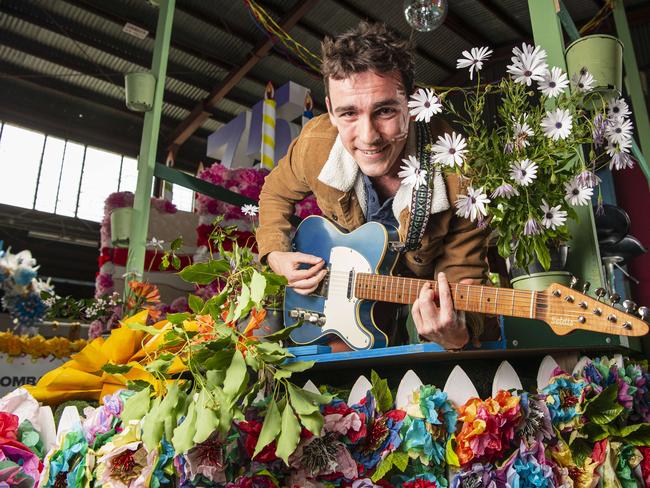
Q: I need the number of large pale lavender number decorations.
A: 2